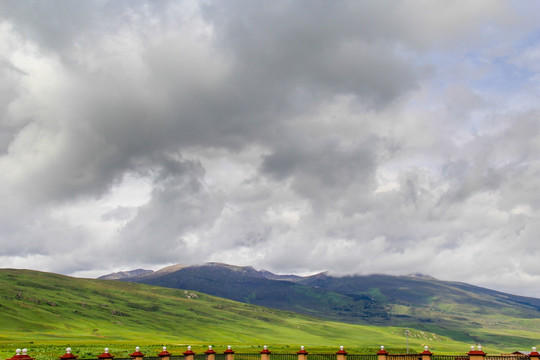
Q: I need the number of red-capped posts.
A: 15